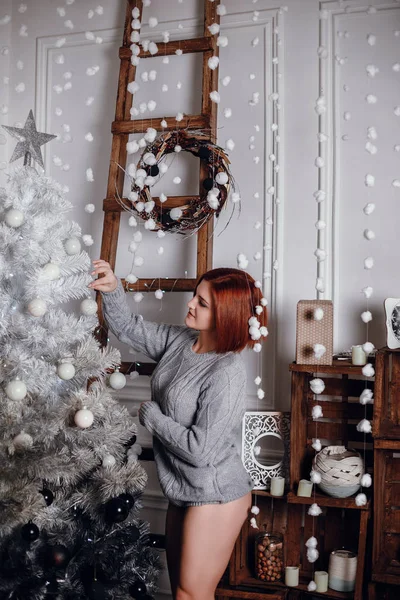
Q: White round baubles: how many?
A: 11